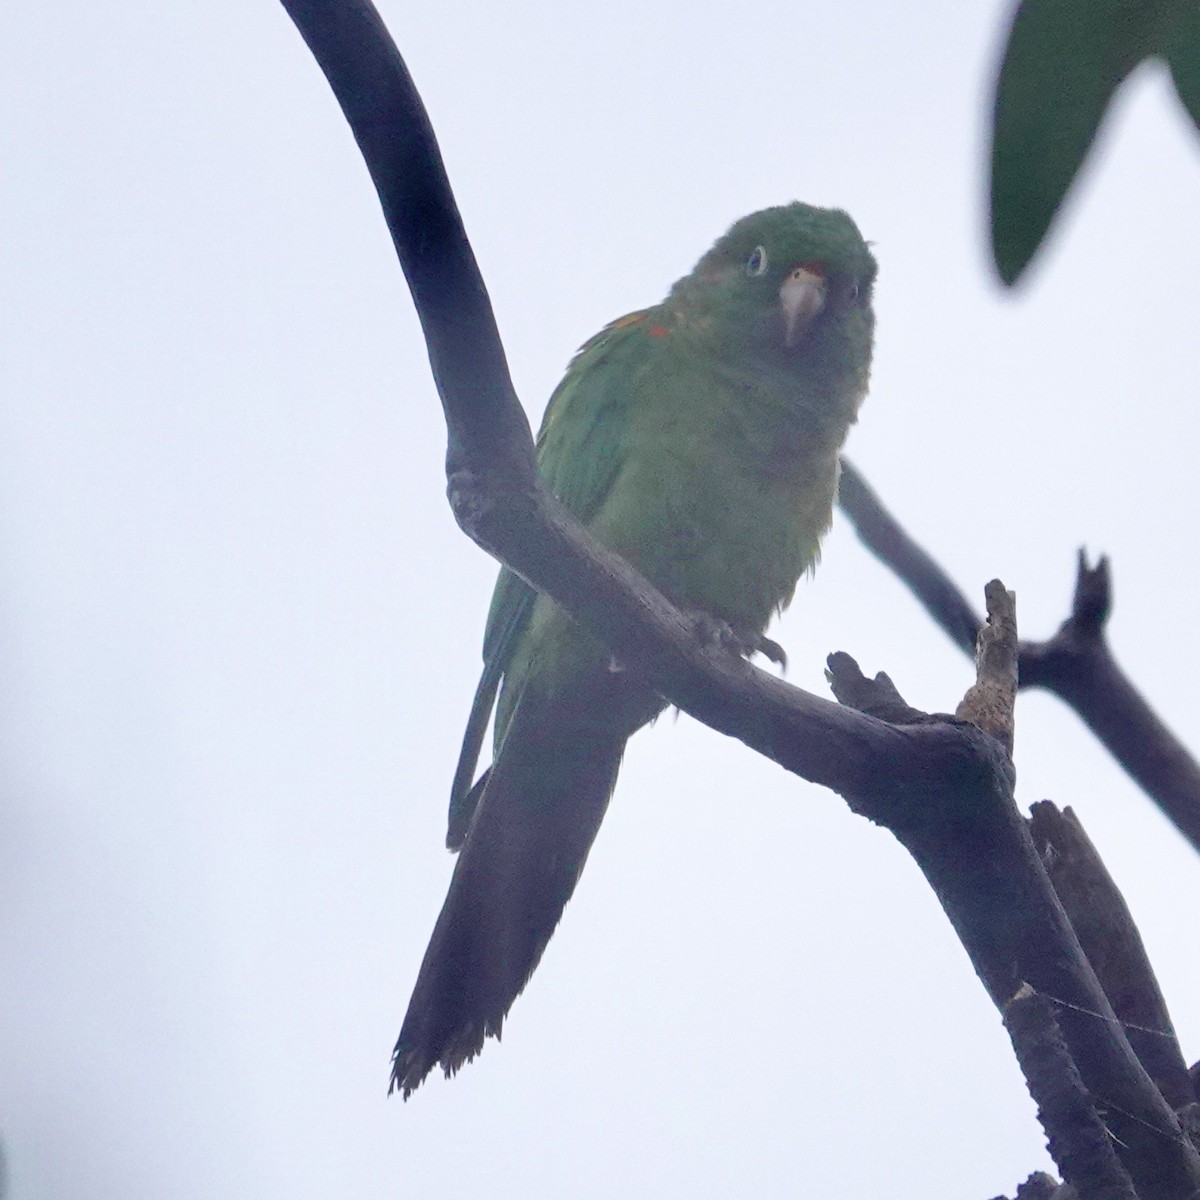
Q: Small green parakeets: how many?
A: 1